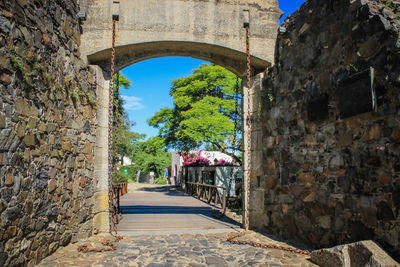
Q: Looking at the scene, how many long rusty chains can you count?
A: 2